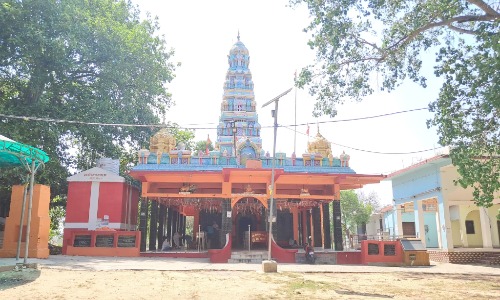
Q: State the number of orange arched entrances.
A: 1